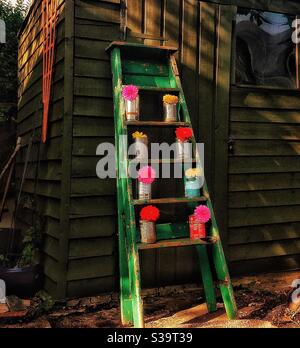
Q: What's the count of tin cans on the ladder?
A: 8